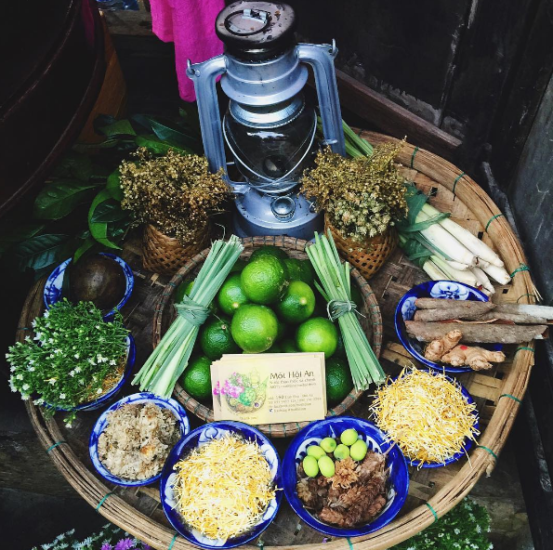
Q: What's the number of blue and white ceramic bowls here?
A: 7